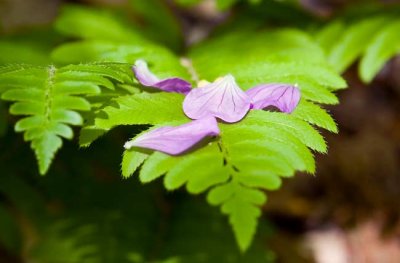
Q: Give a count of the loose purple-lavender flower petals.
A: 4